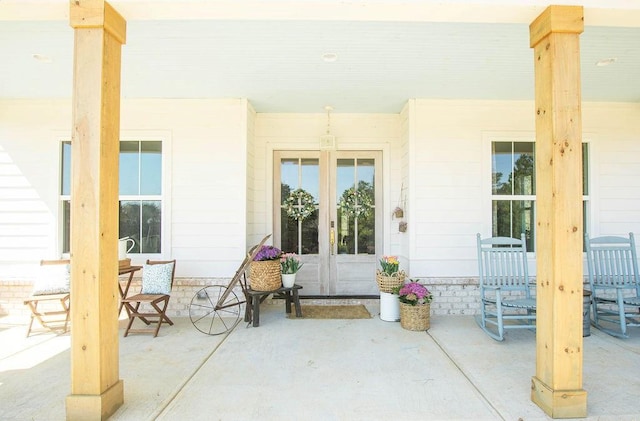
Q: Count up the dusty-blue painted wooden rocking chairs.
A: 2